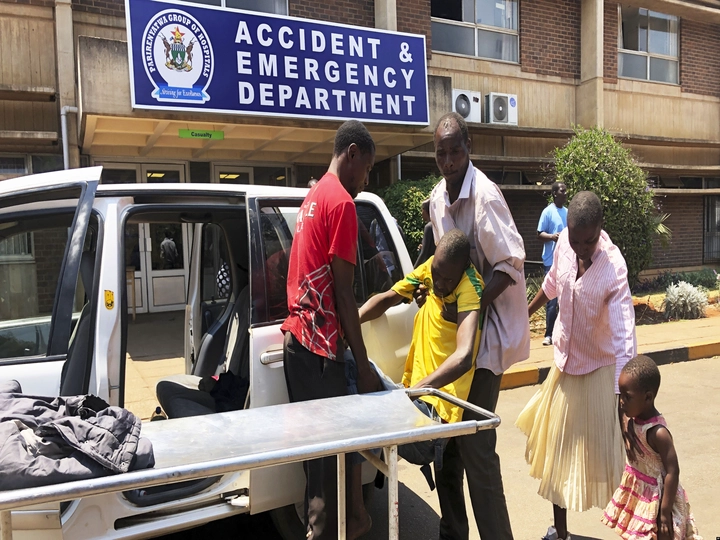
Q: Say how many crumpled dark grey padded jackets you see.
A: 1